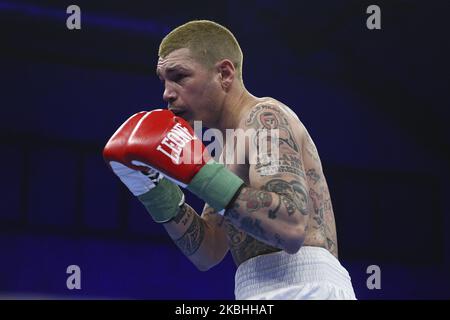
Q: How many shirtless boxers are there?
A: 1